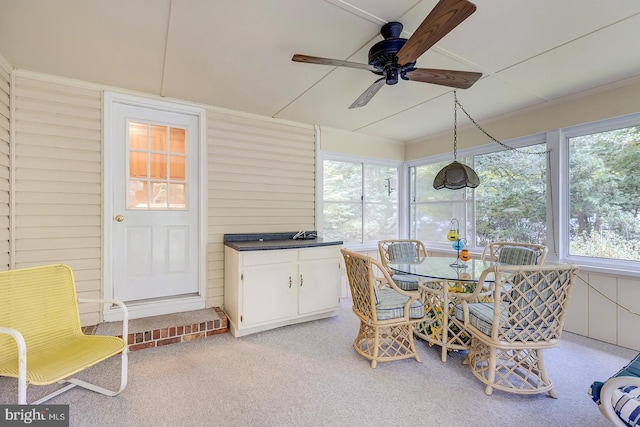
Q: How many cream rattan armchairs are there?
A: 4